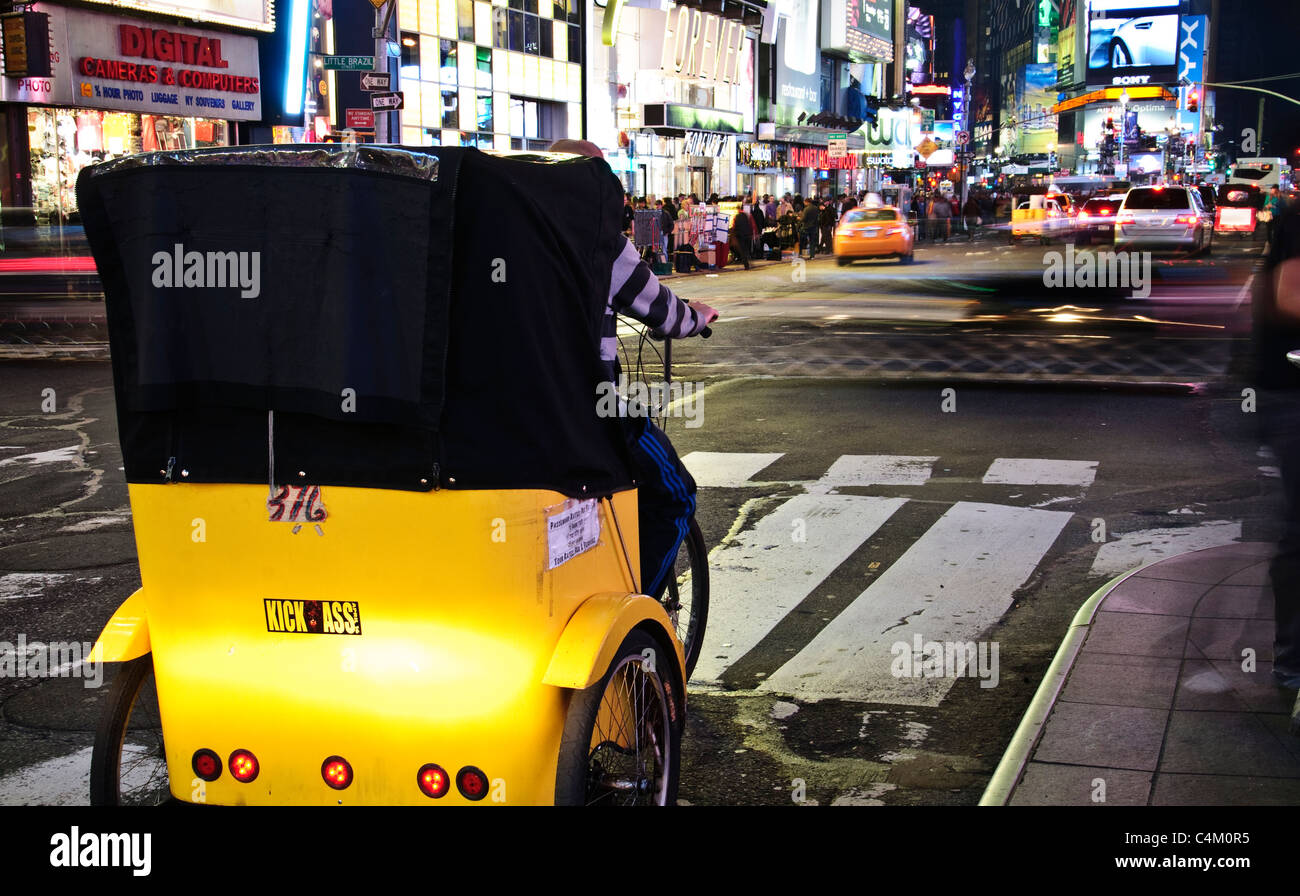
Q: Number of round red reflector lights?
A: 5